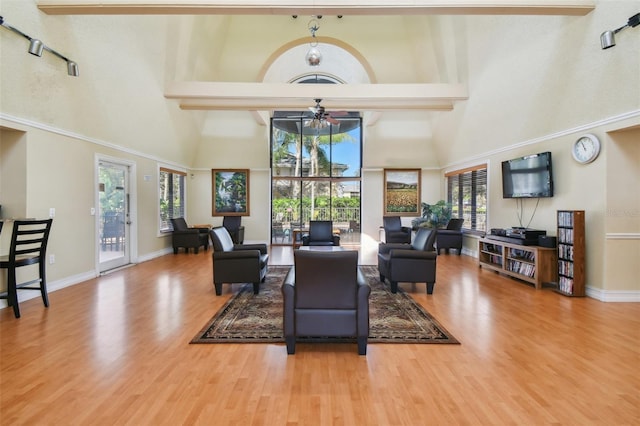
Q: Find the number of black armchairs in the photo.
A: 8